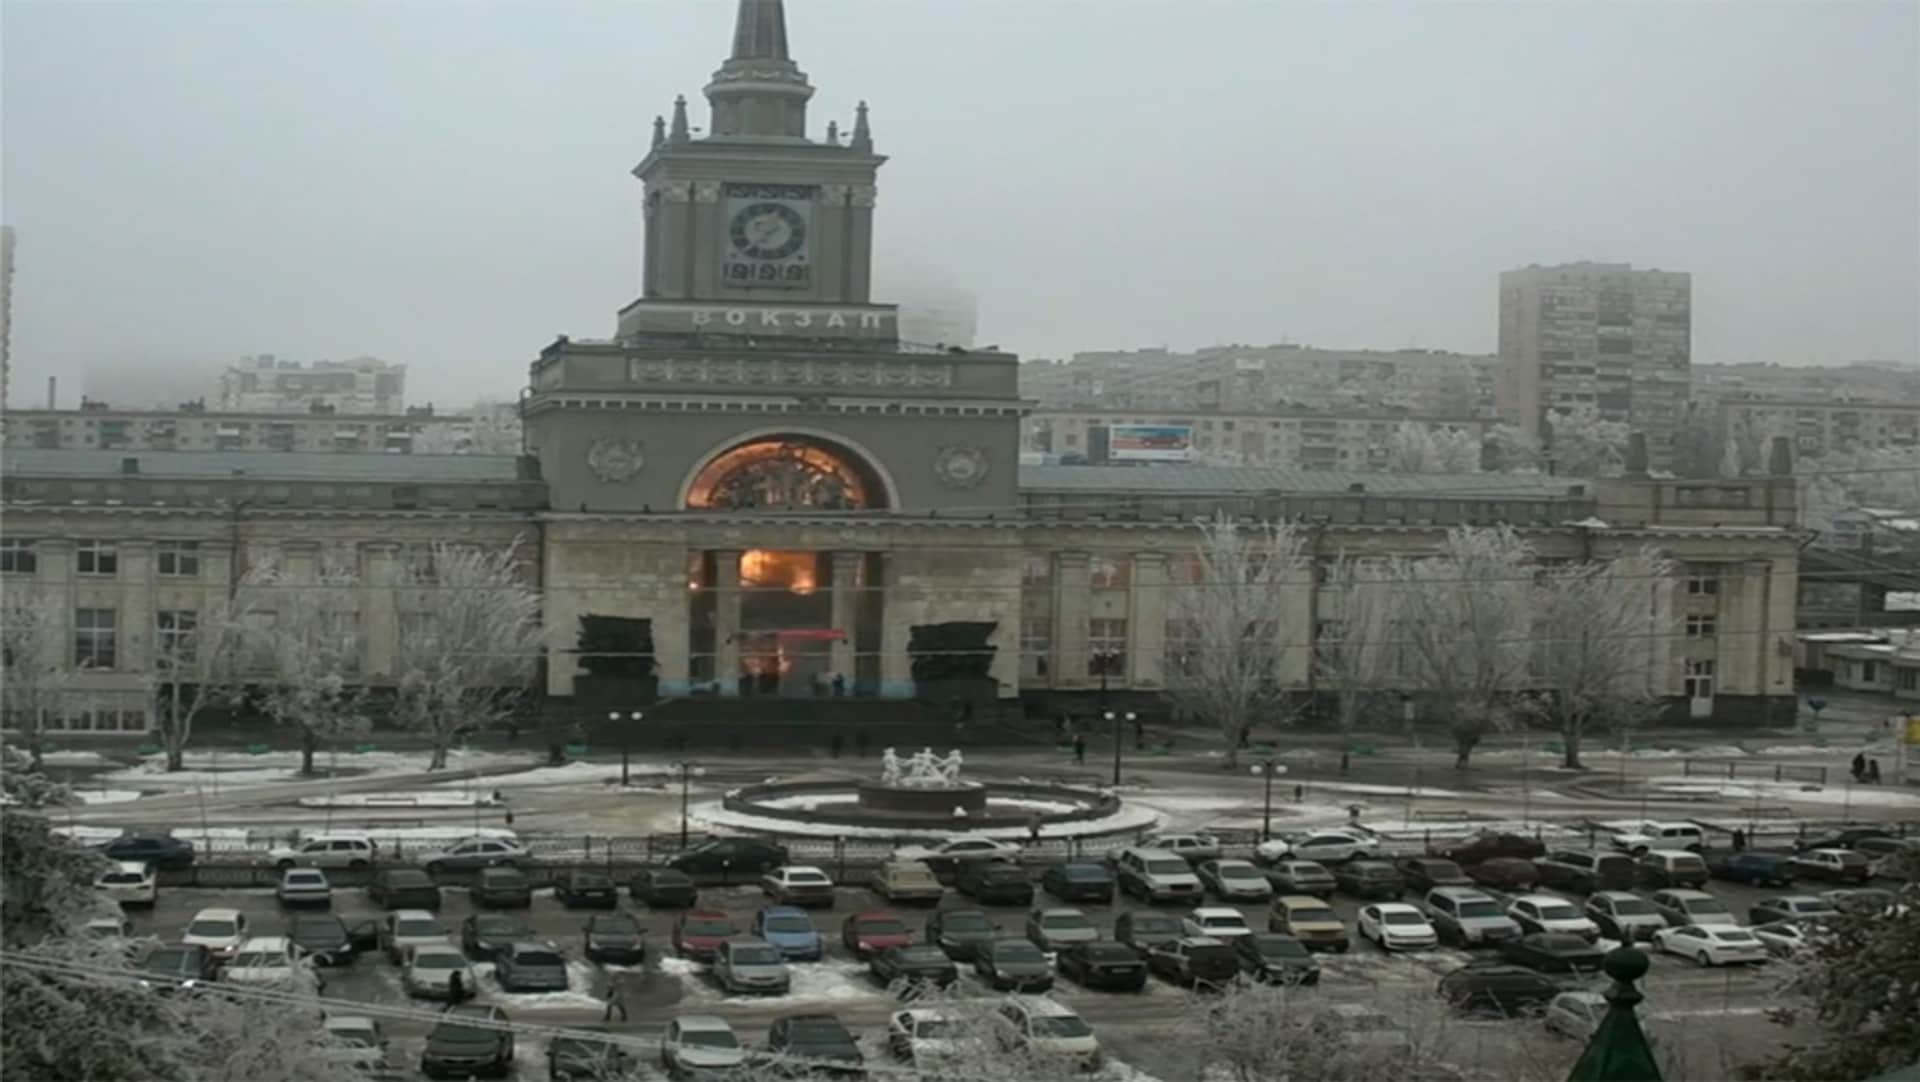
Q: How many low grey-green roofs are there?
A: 2